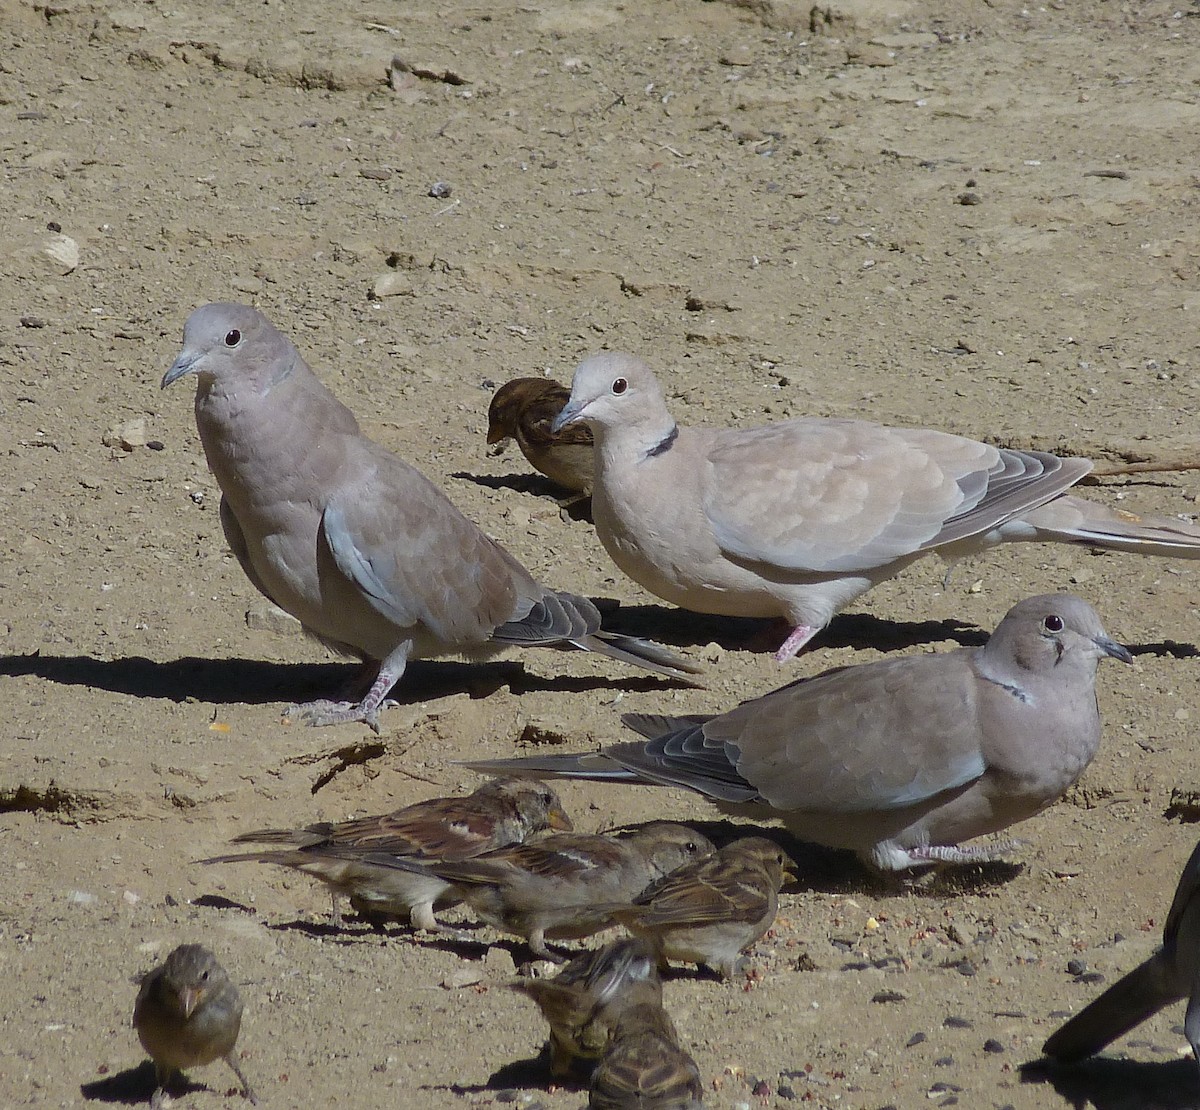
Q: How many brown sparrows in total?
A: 7